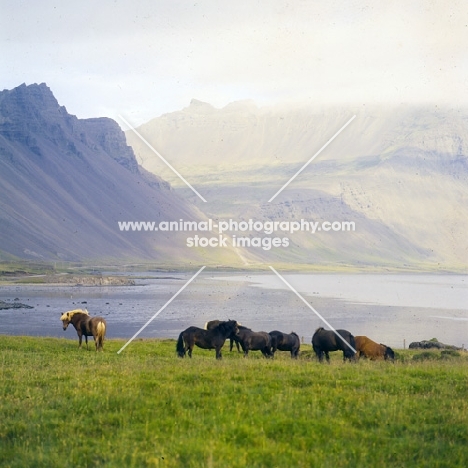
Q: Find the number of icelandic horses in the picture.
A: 7